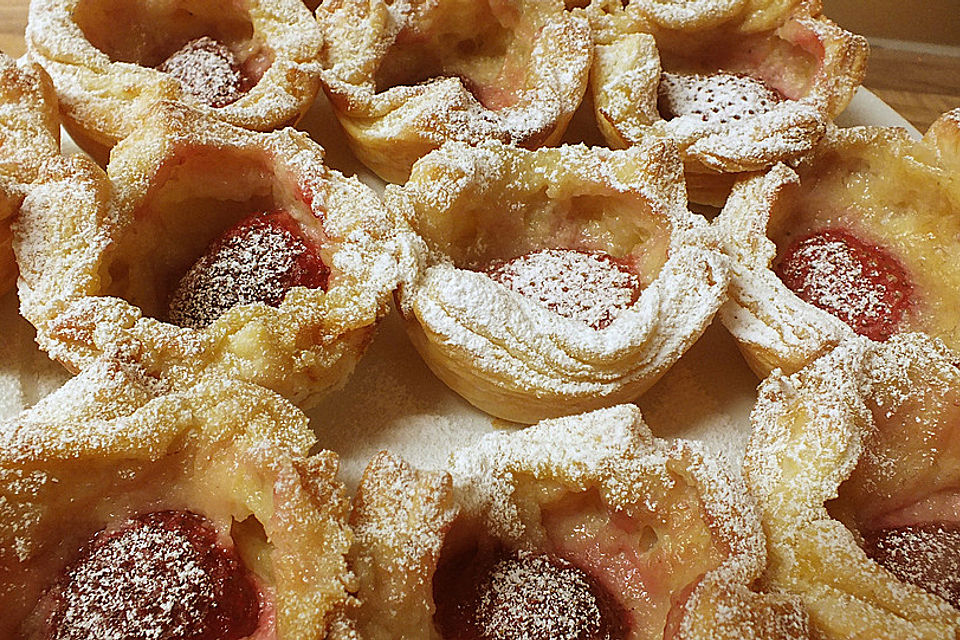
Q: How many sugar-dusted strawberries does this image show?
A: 8